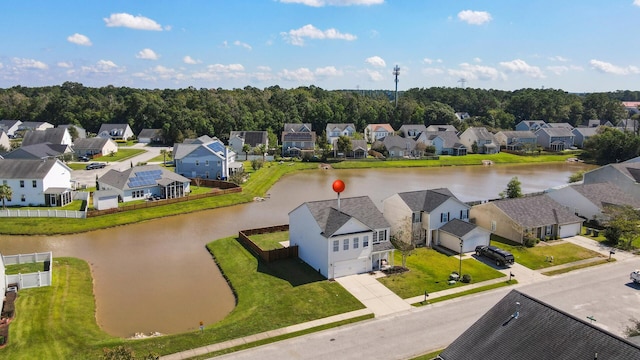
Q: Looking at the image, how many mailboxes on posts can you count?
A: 3